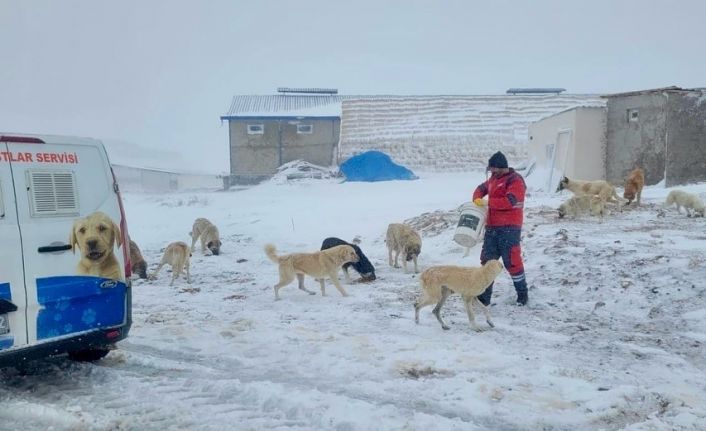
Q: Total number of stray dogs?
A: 11